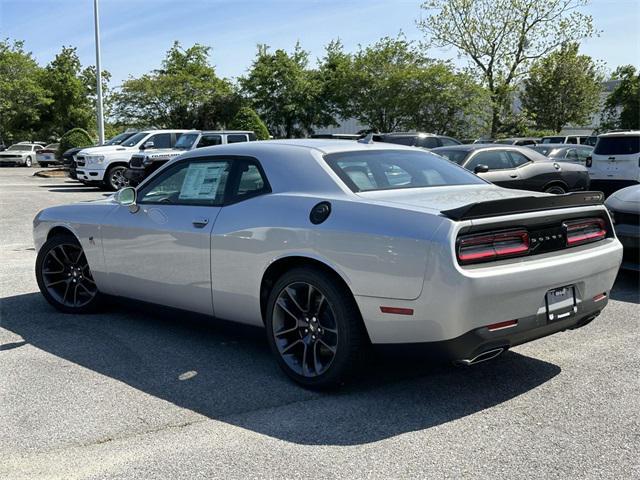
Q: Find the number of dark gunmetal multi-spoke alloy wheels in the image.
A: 2